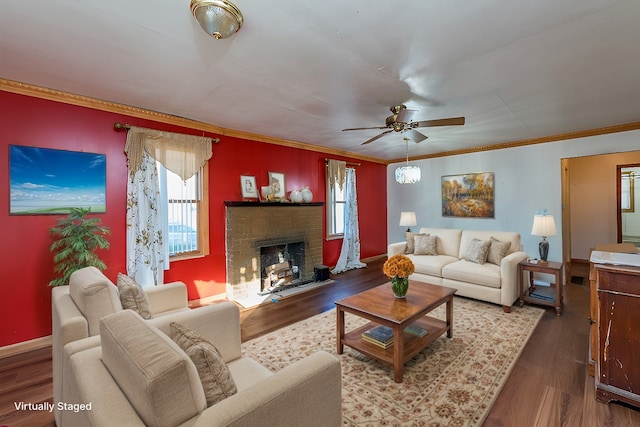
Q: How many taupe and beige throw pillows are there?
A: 6